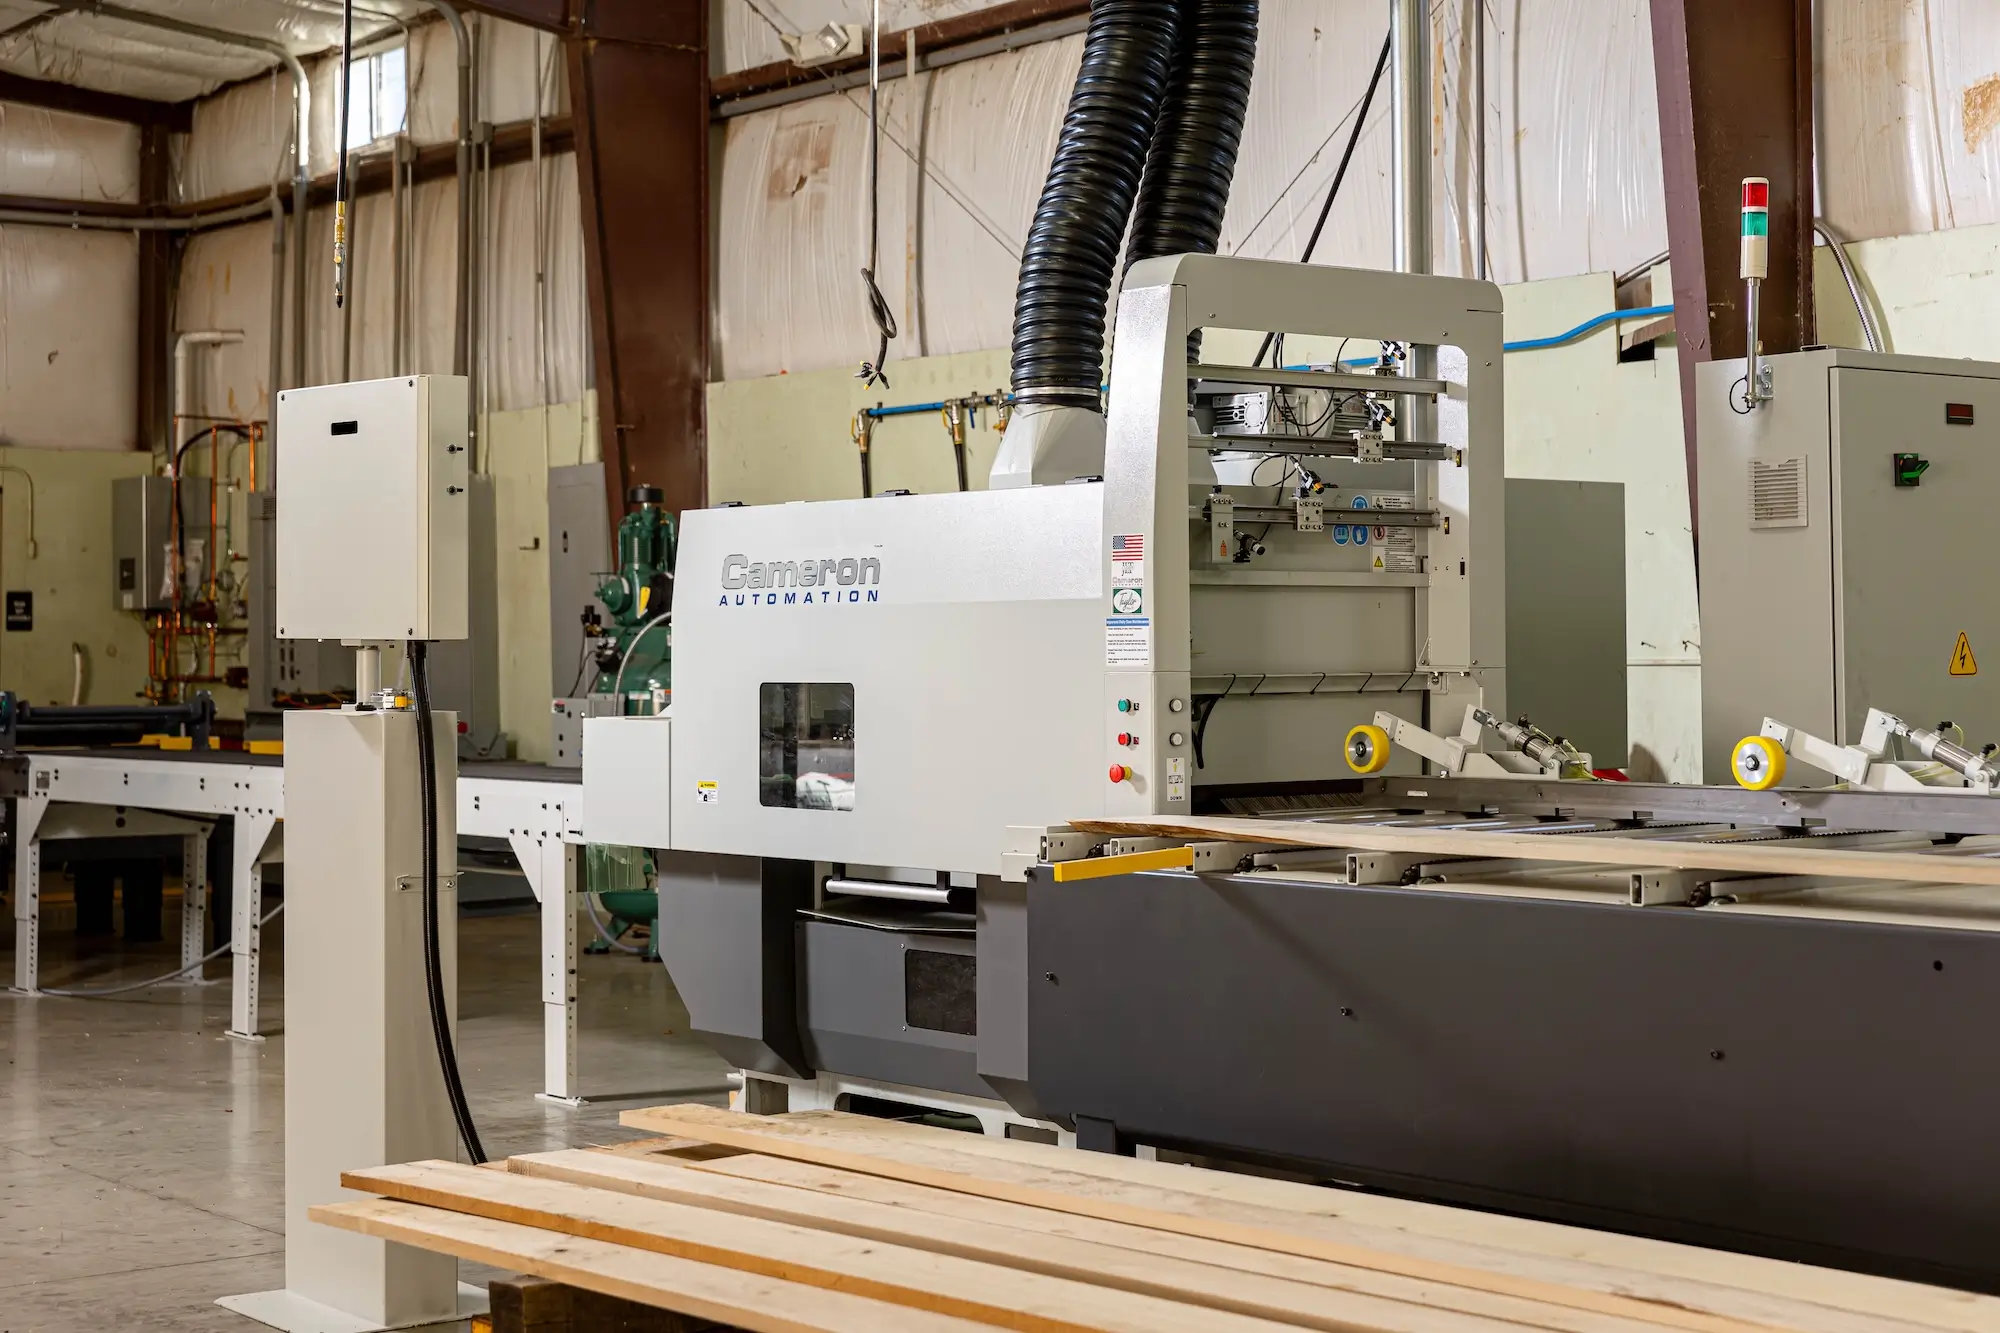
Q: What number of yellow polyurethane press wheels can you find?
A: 2